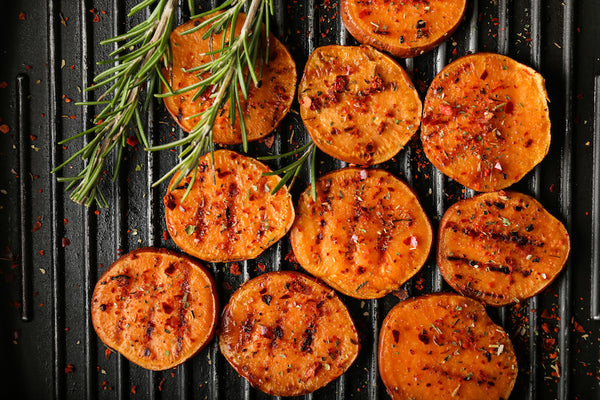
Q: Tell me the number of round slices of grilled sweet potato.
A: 10